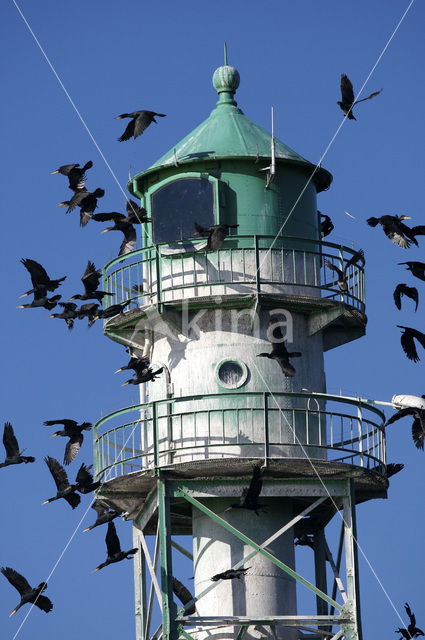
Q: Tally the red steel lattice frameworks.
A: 0